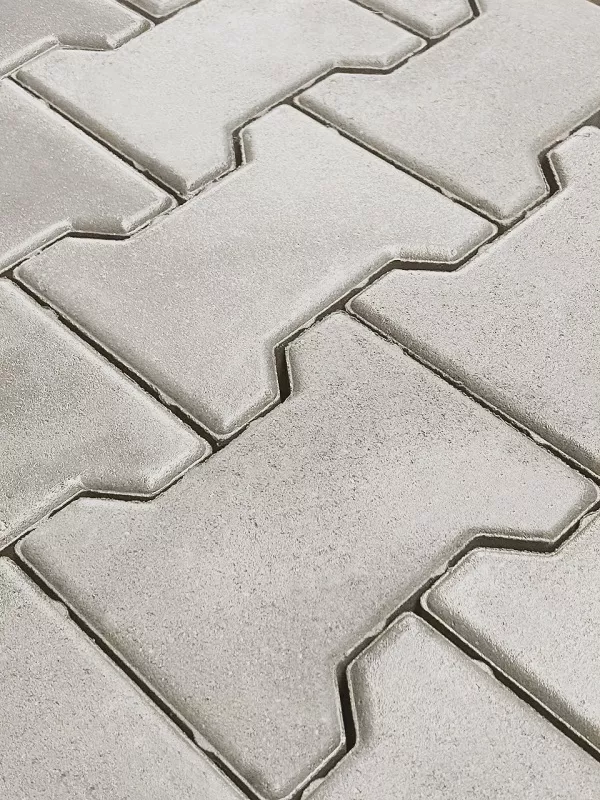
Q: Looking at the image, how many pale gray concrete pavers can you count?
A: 13